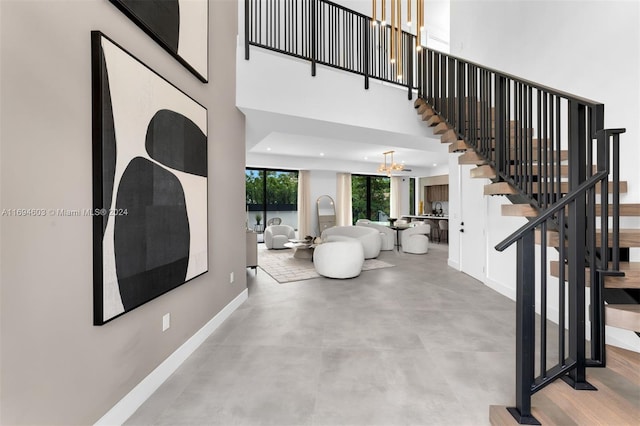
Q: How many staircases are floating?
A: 1